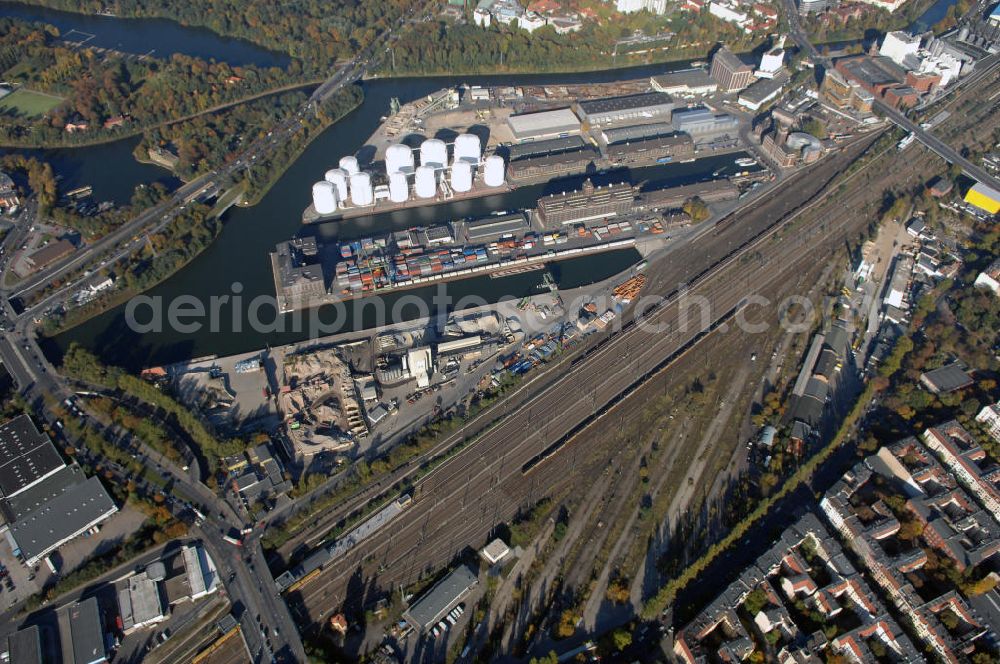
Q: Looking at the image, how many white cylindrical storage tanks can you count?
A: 11